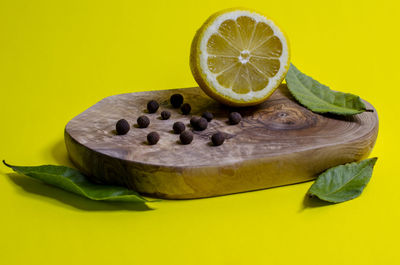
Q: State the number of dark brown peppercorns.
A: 14